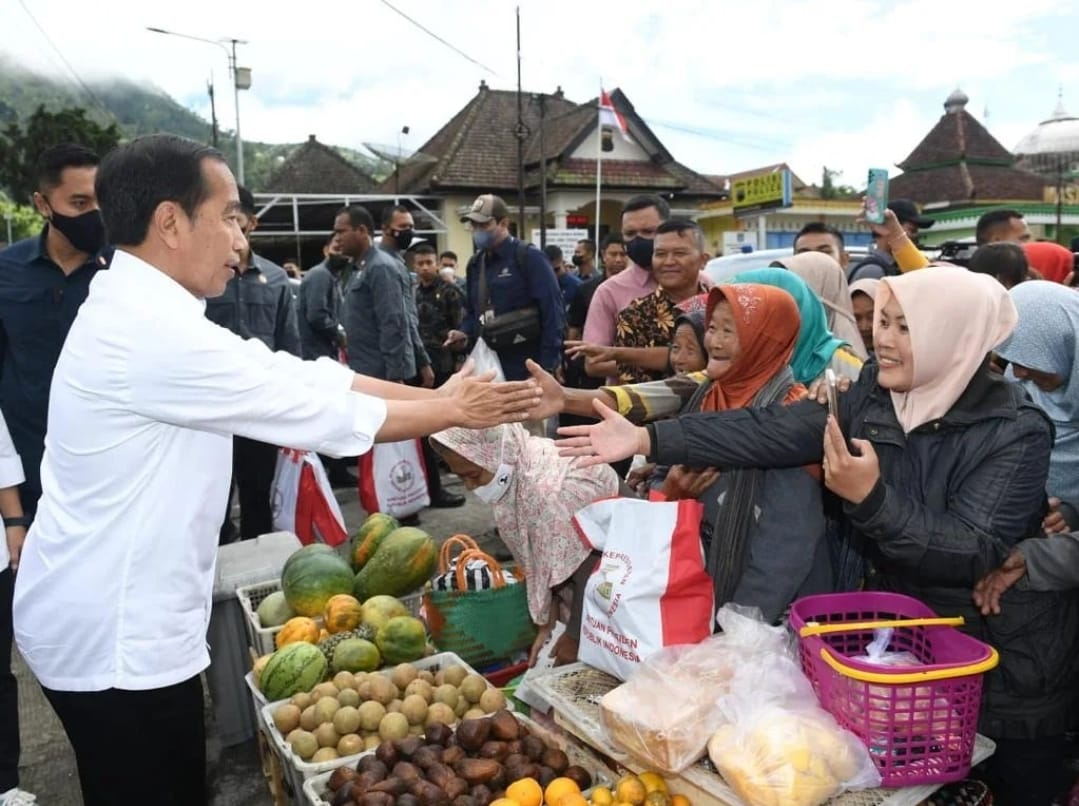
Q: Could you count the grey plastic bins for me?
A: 1